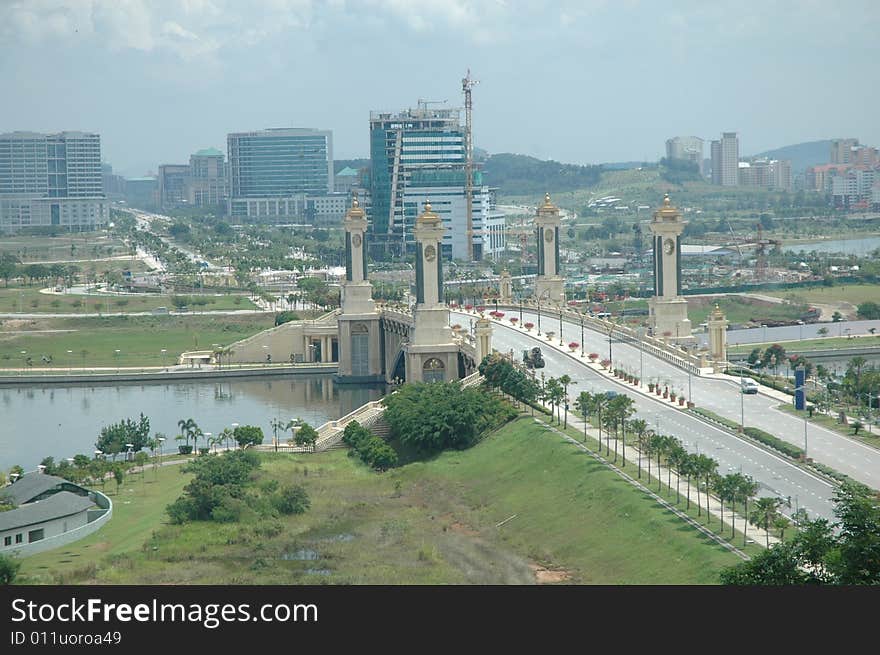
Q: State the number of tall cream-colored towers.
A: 4